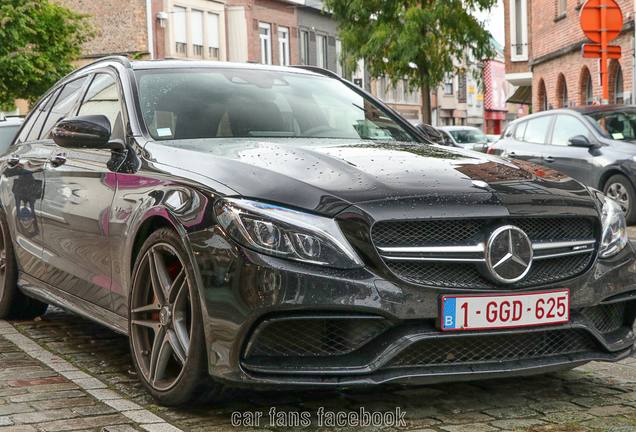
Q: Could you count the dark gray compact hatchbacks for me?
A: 1